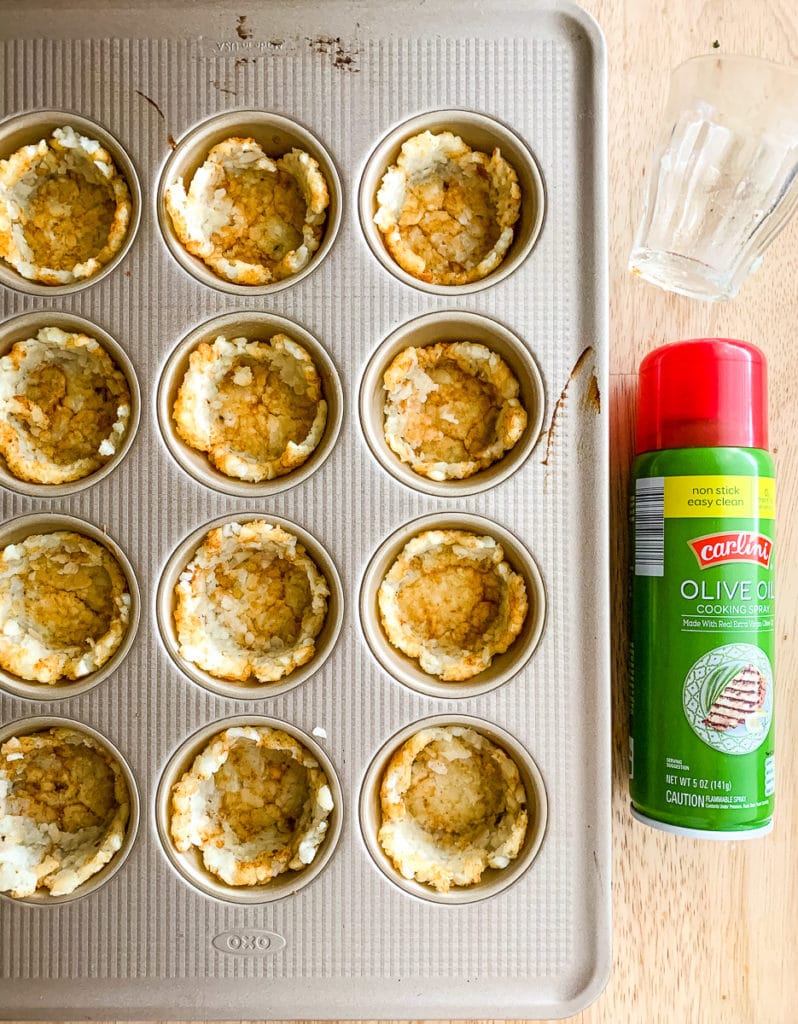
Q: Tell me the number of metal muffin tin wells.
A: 12